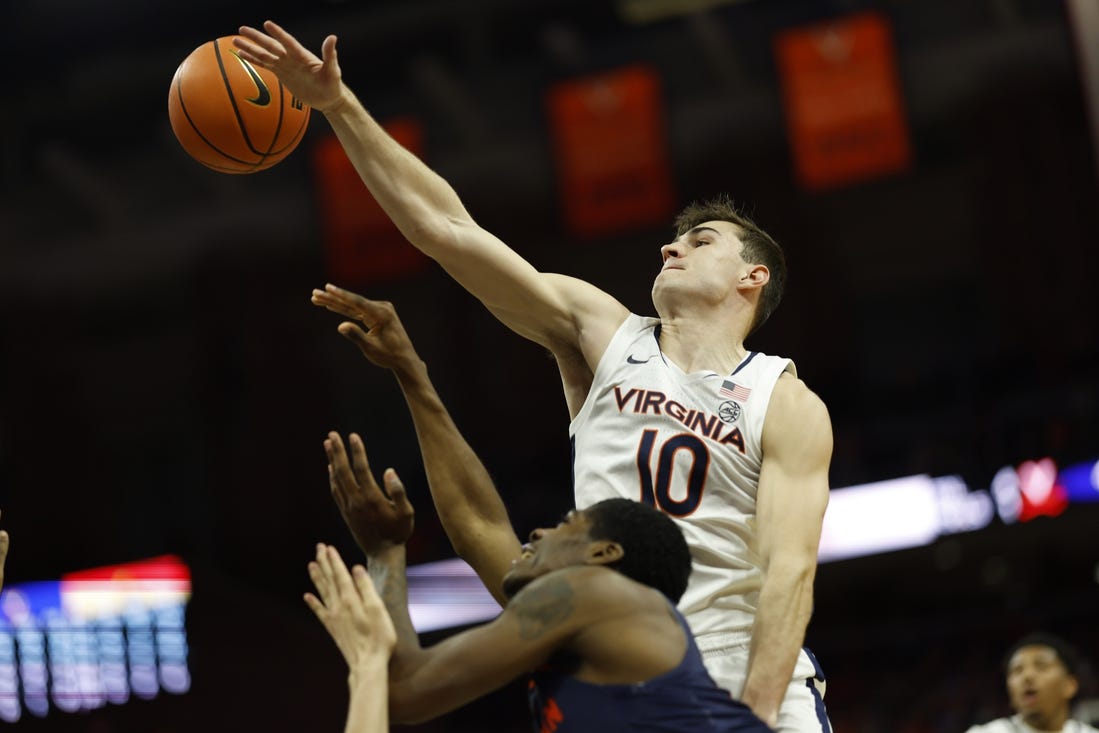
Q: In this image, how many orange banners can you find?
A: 3